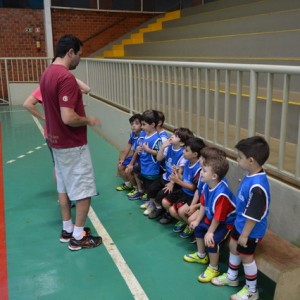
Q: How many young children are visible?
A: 8